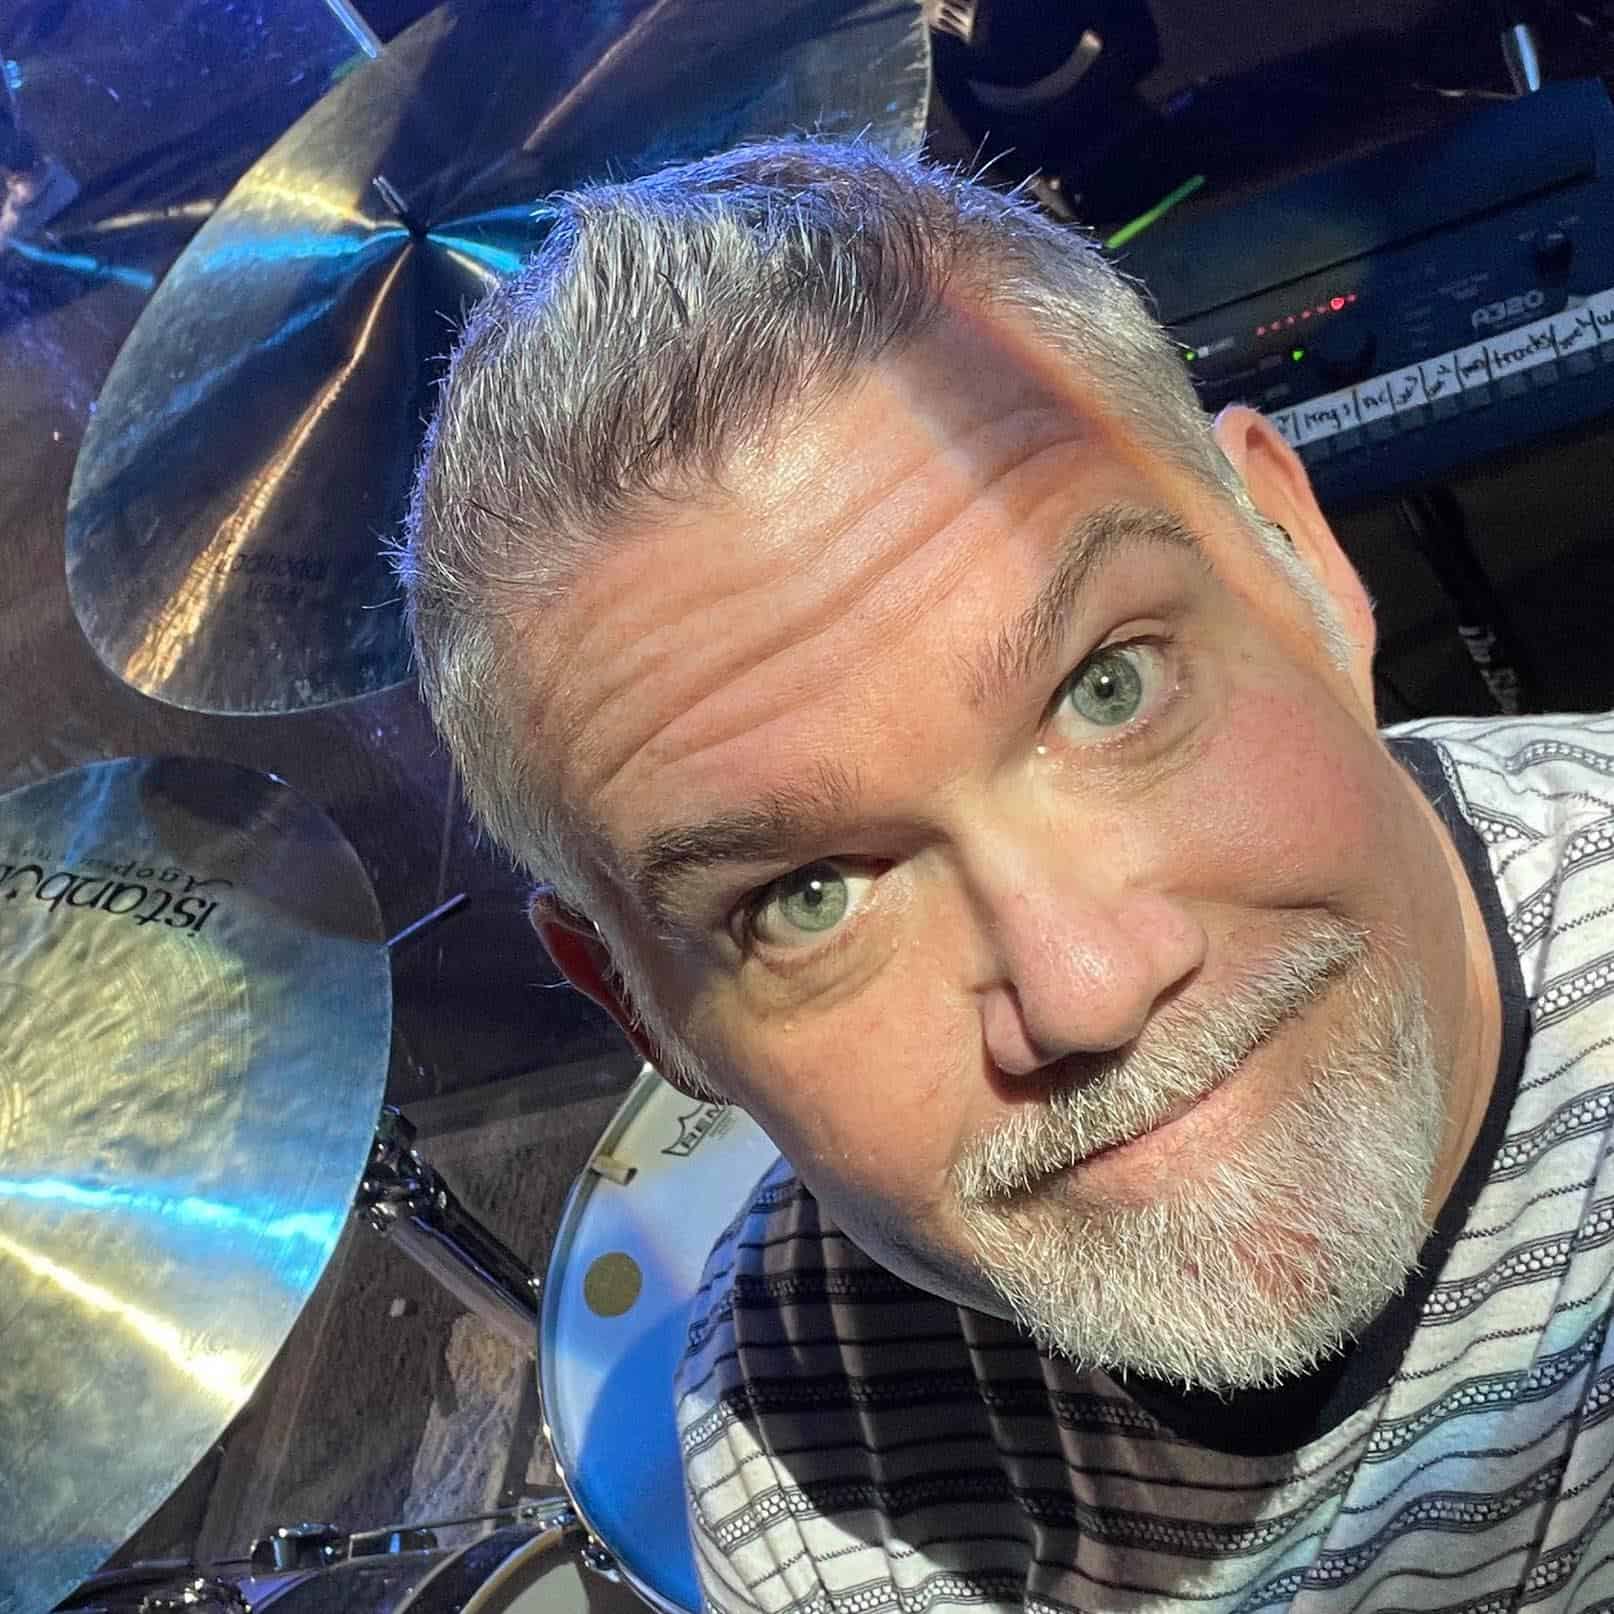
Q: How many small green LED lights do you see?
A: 2